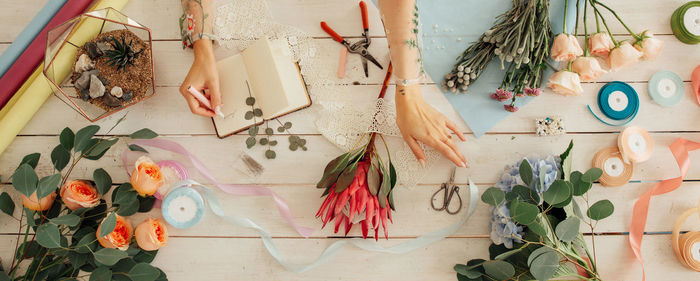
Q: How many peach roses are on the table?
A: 11